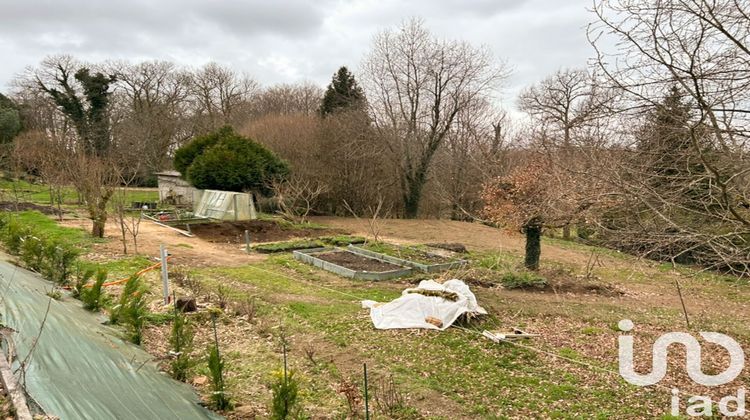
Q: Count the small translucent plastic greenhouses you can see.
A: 1